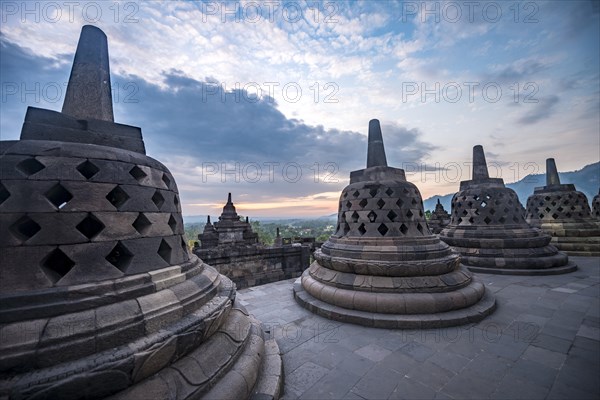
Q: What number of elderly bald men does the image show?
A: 0